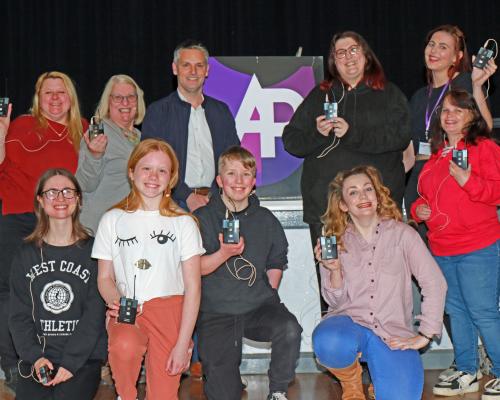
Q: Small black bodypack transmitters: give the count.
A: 9